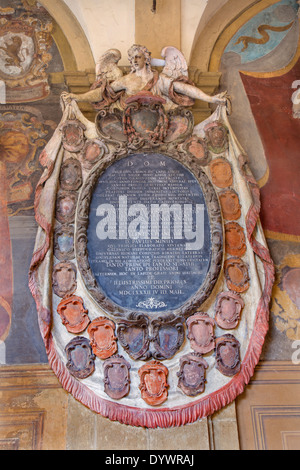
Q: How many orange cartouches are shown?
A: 7